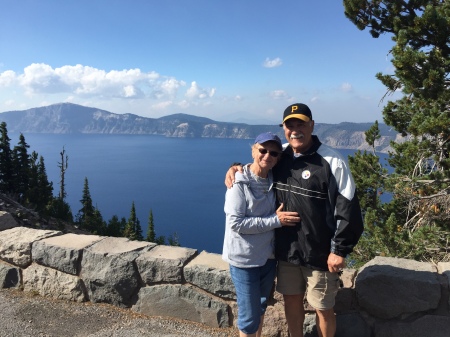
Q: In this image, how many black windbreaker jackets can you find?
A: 1